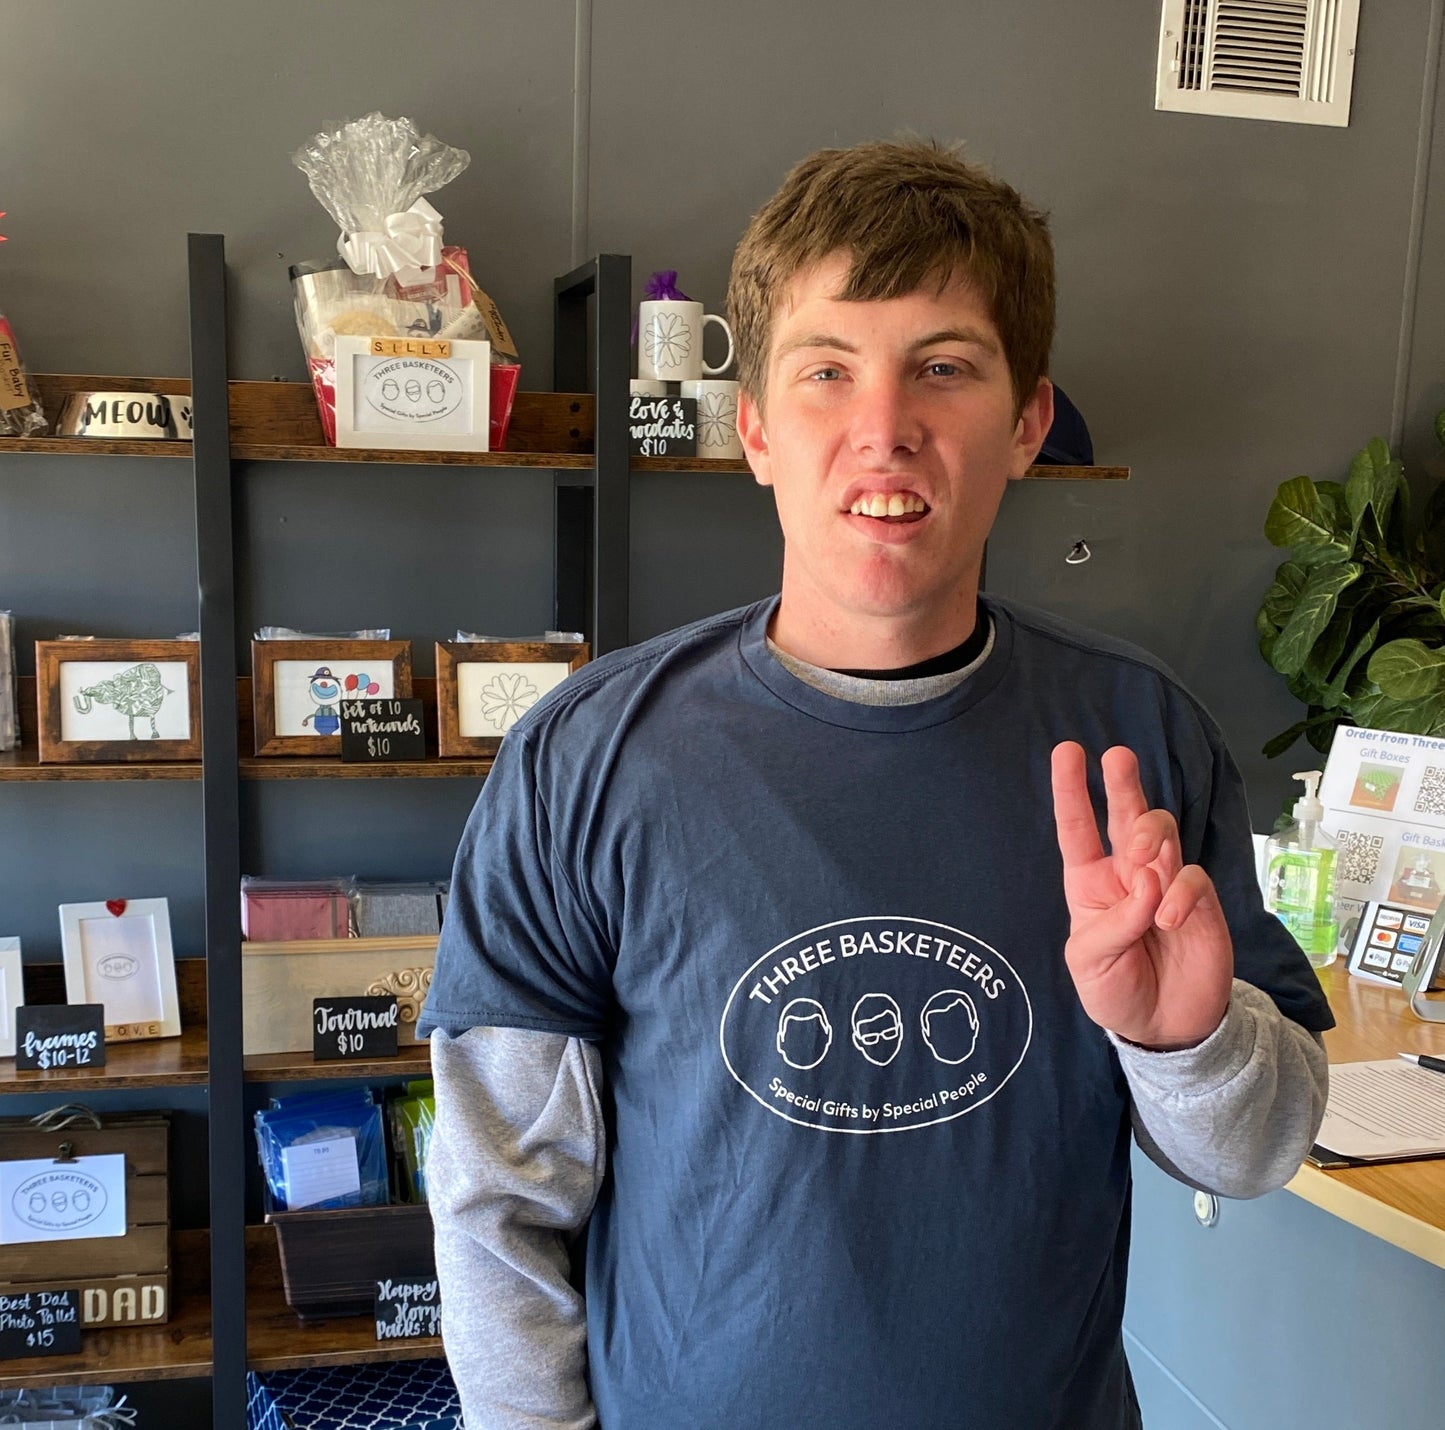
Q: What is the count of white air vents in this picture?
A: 1